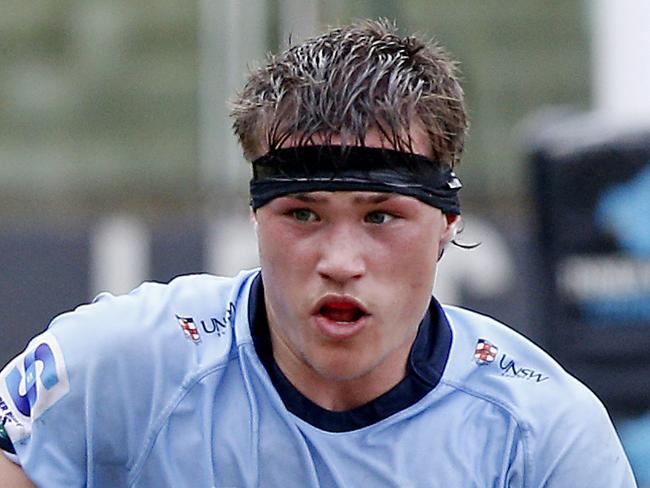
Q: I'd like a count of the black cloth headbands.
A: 1